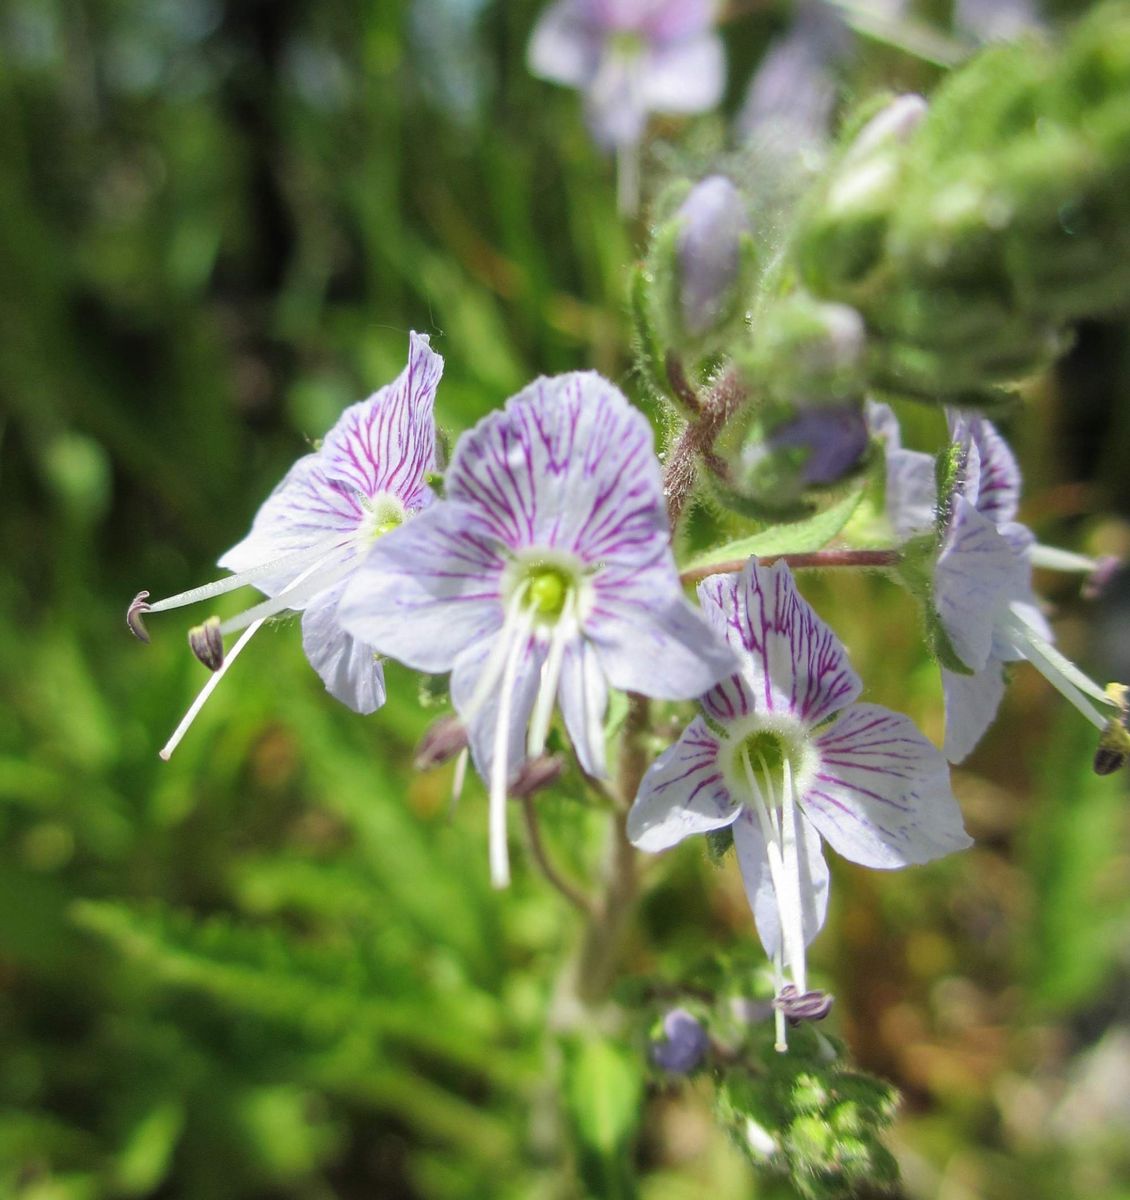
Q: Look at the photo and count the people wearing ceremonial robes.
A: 0